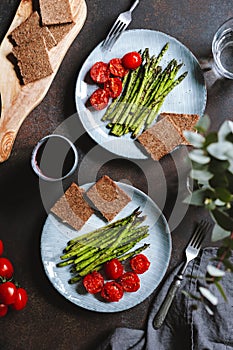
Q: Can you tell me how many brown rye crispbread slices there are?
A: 8